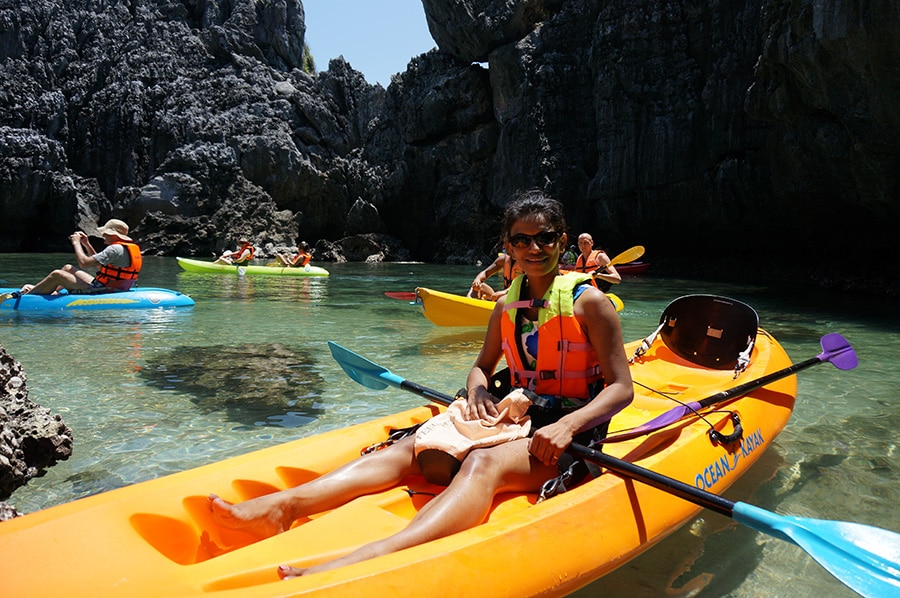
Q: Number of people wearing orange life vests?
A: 6